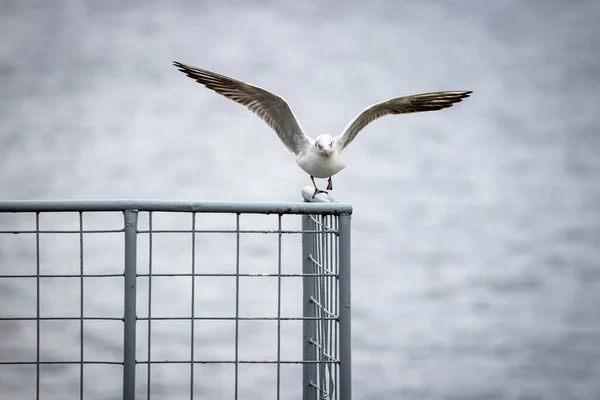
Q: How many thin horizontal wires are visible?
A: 4